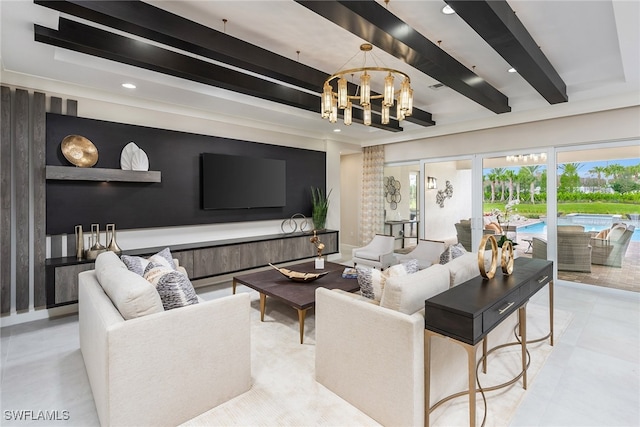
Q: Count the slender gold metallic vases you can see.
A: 3